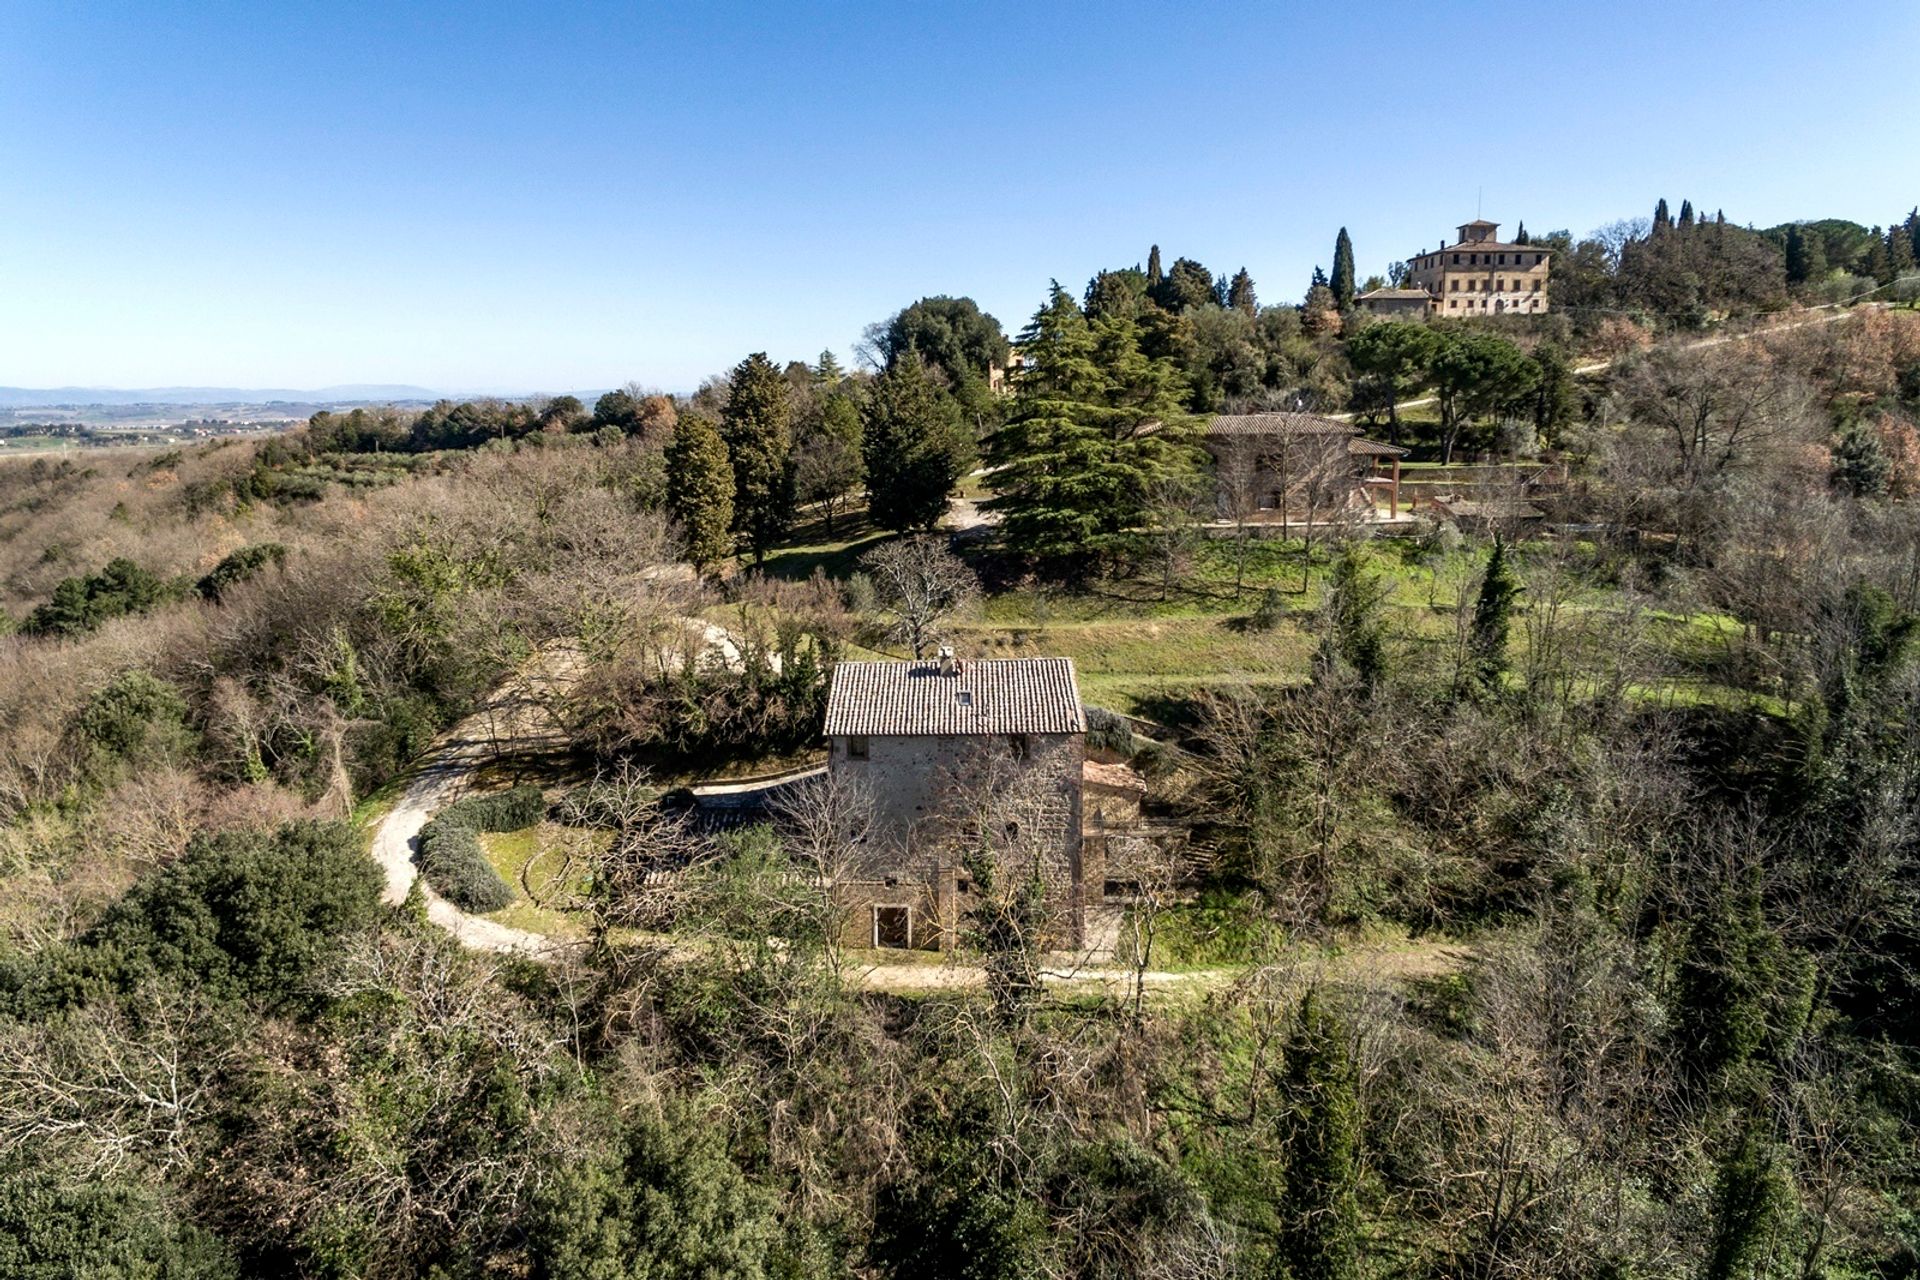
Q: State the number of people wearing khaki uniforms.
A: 0